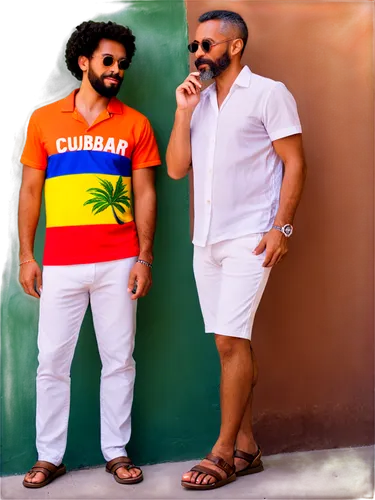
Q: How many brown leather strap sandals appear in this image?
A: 4